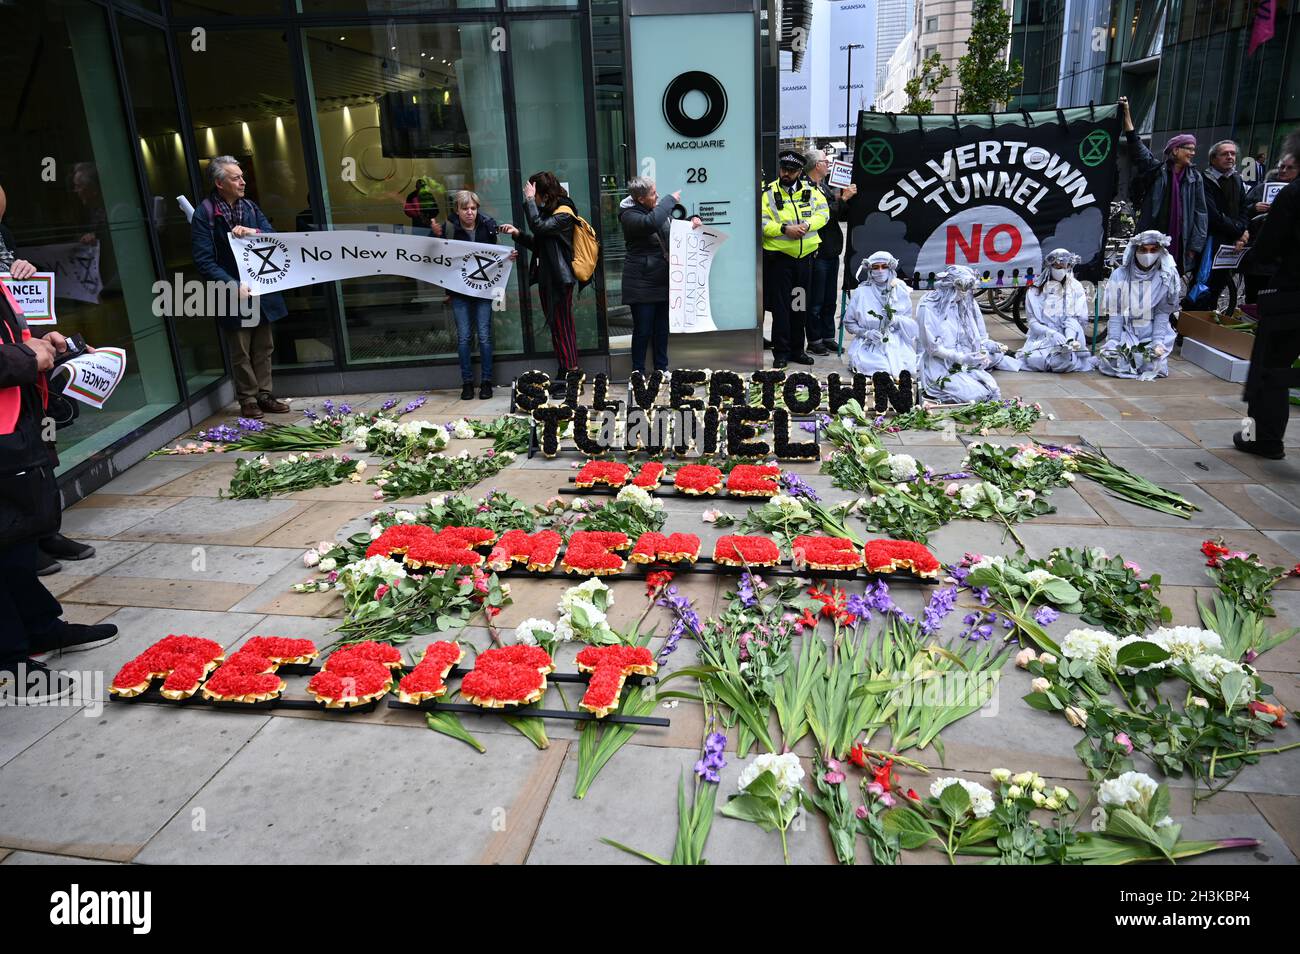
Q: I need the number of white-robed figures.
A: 4